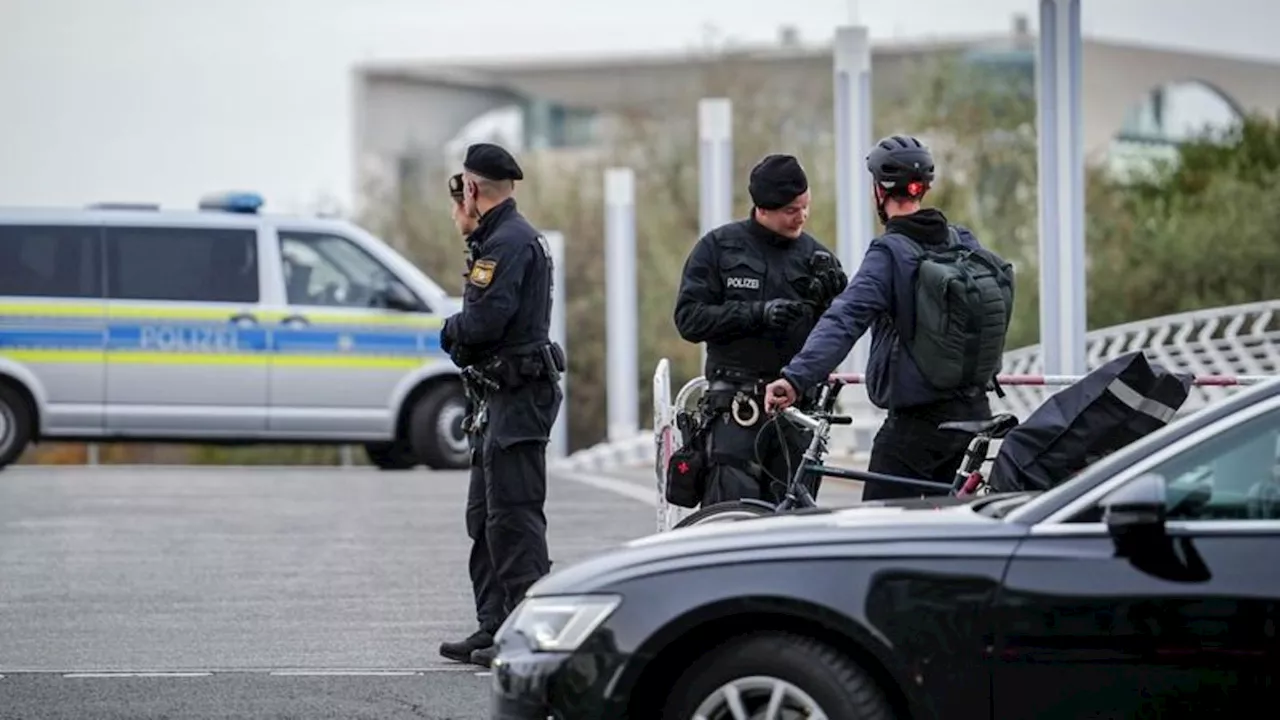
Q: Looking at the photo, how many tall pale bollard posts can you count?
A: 5